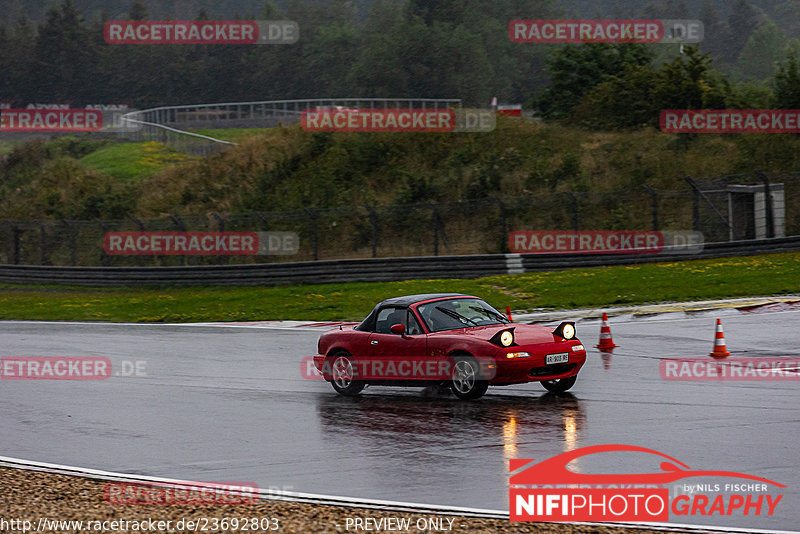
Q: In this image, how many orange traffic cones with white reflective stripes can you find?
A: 2